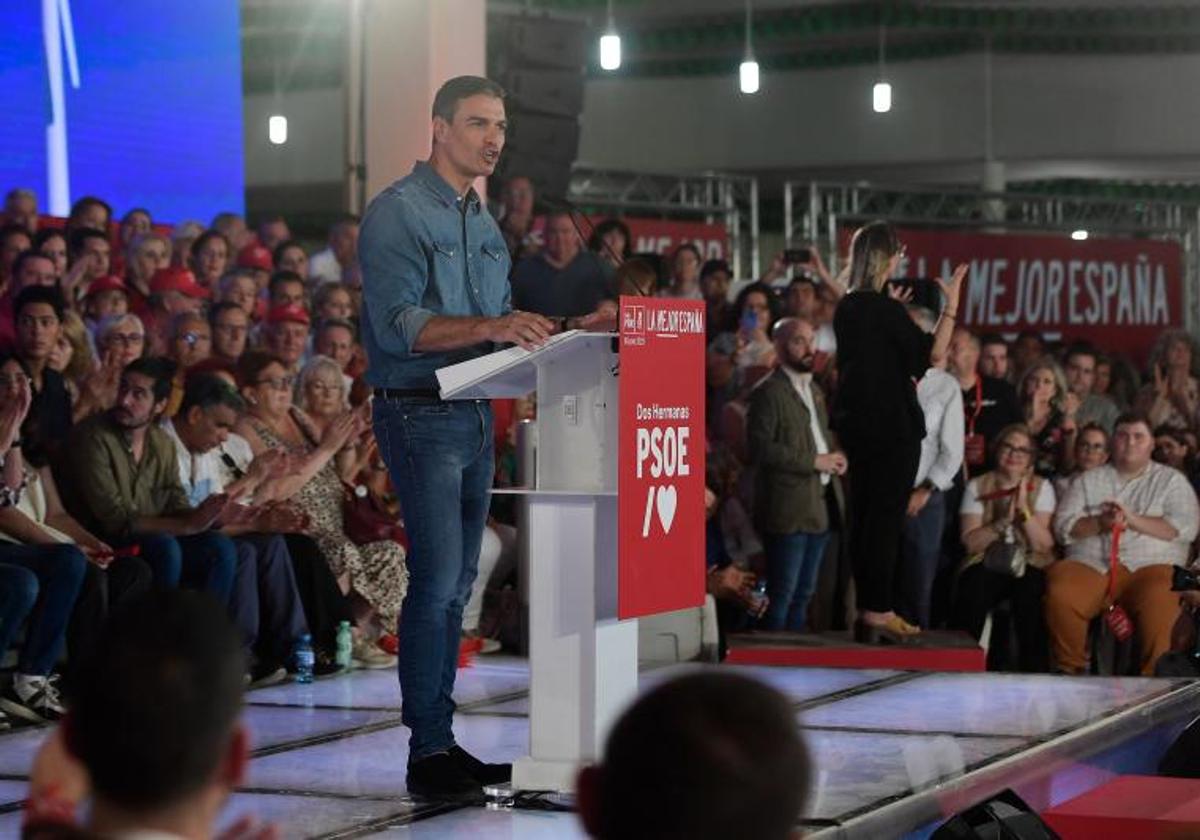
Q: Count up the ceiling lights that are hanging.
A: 4